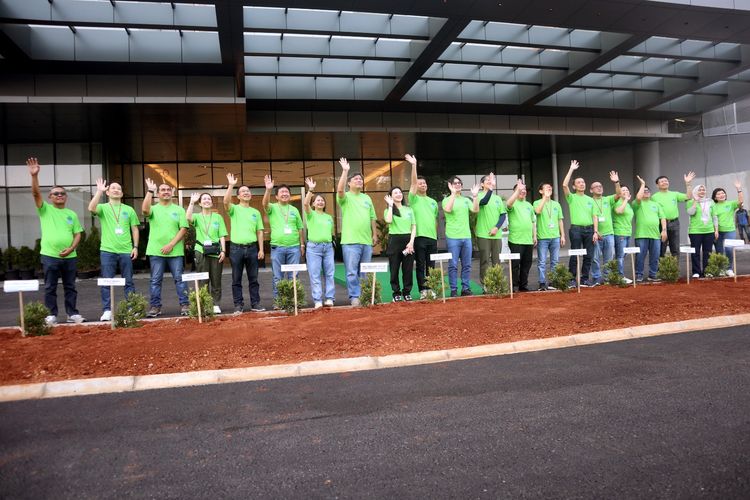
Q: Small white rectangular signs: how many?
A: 11